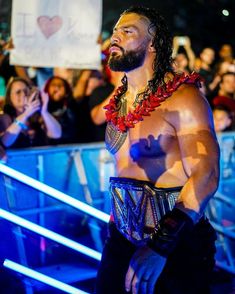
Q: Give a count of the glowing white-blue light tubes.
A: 3